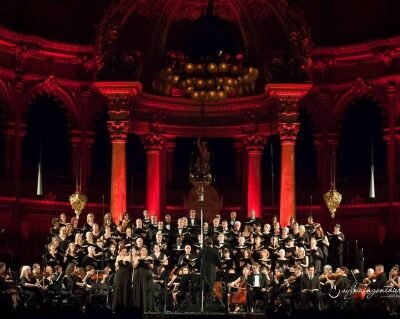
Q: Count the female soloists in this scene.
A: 2